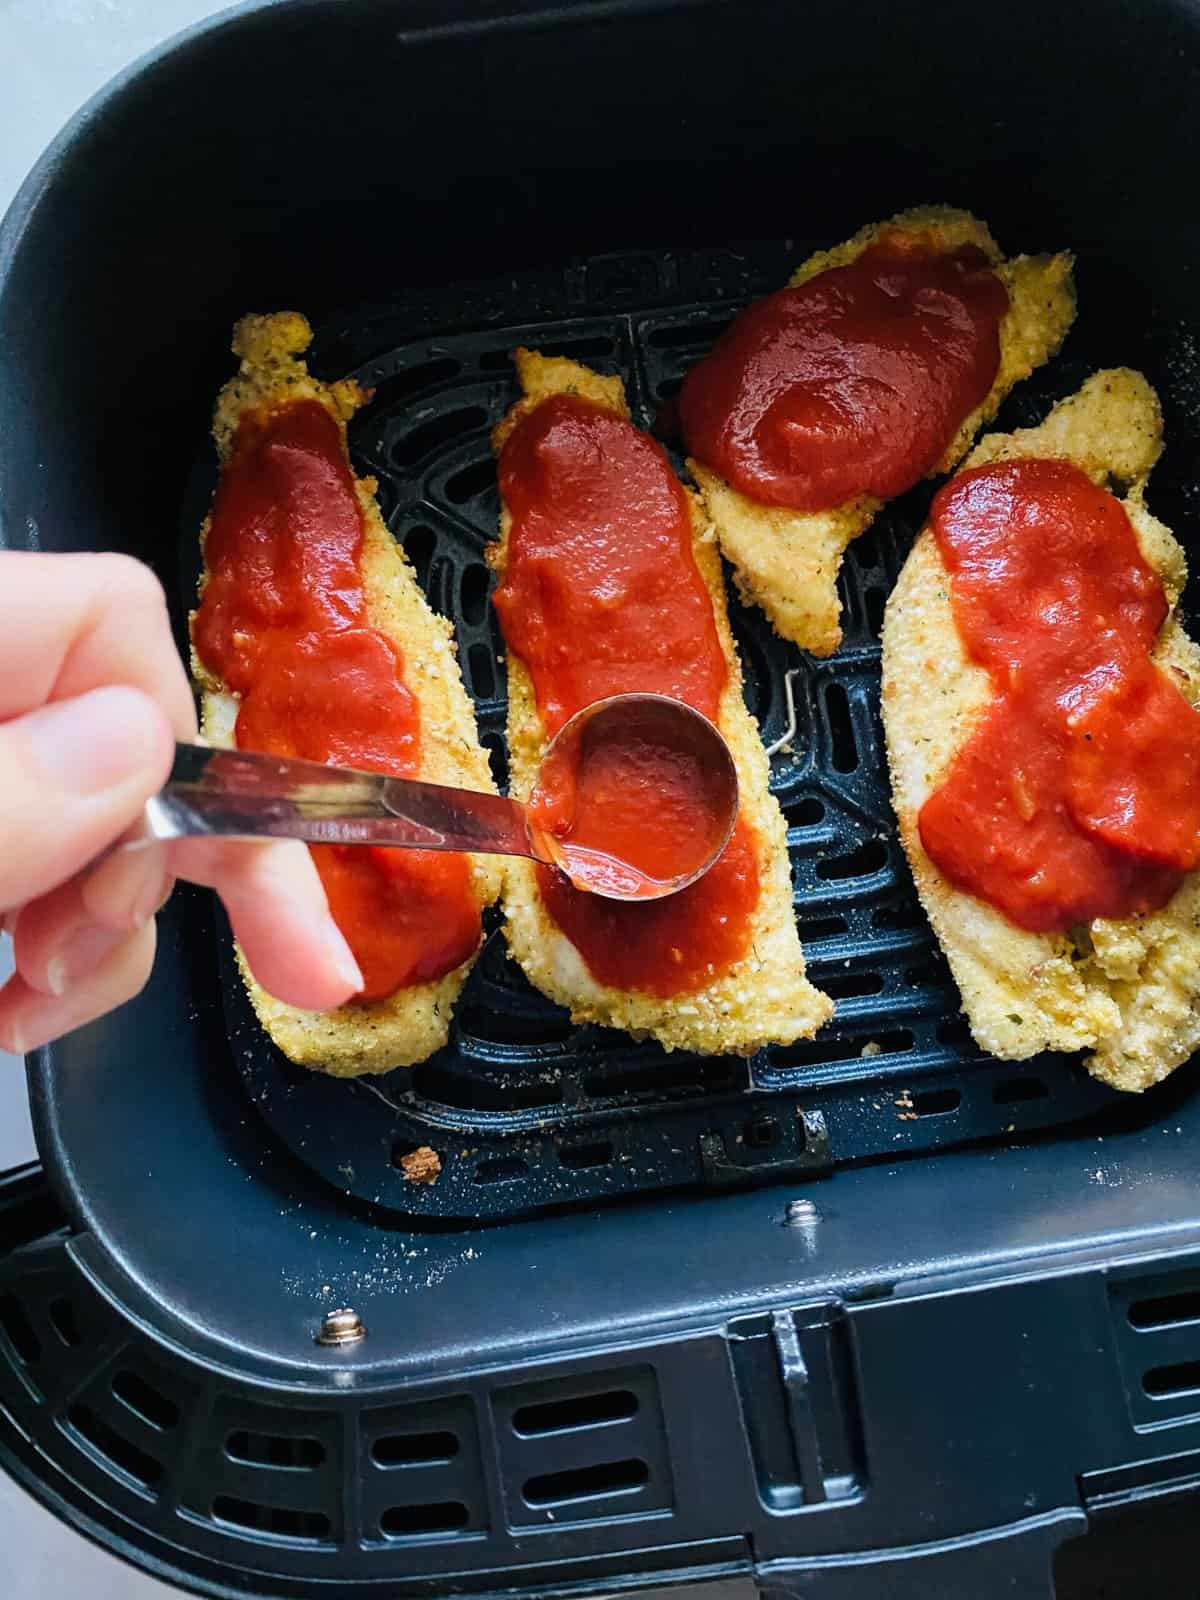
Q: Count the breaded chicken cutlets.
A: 4